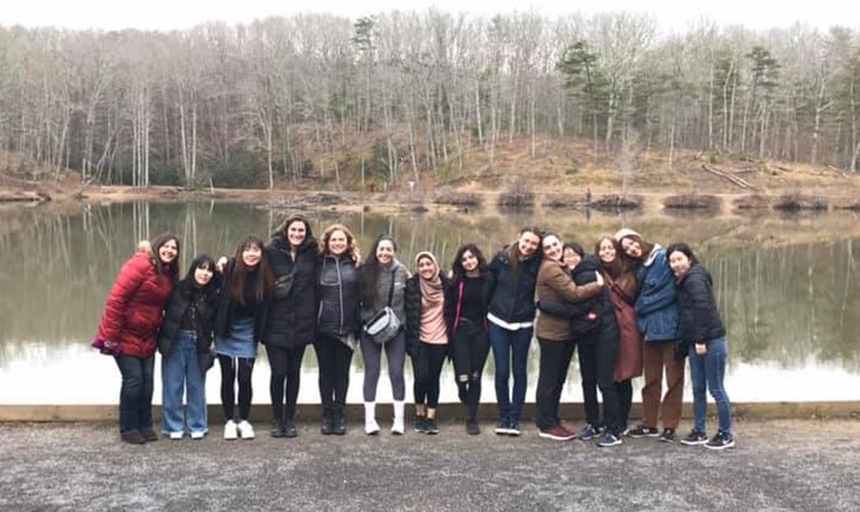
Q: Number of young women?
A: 14